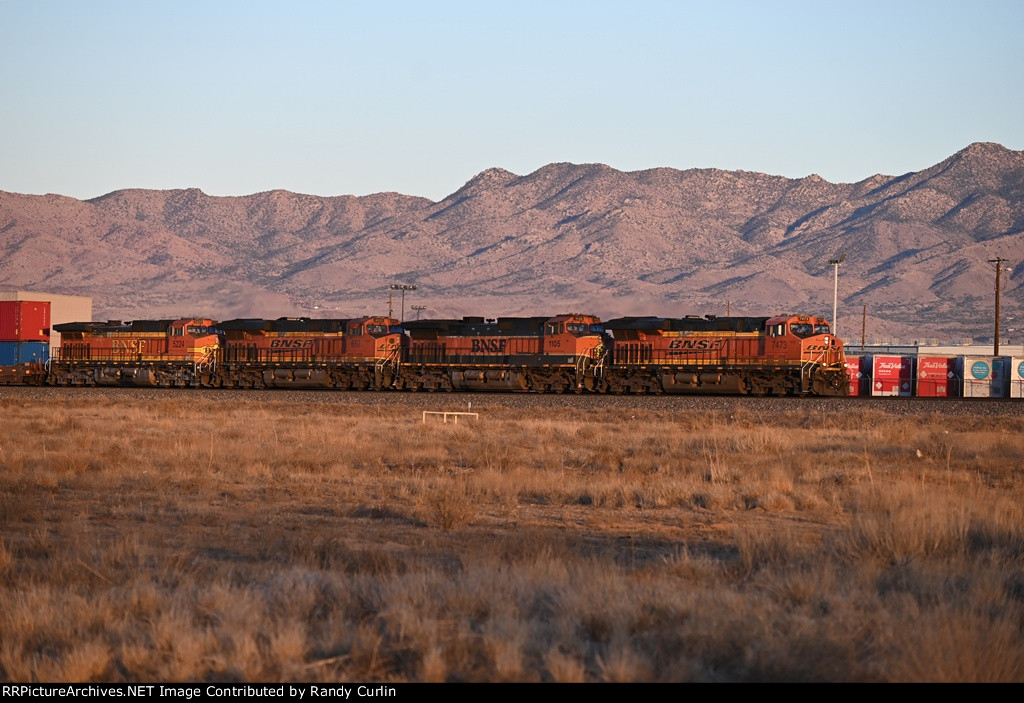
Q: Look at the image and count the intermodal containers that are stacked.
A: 2